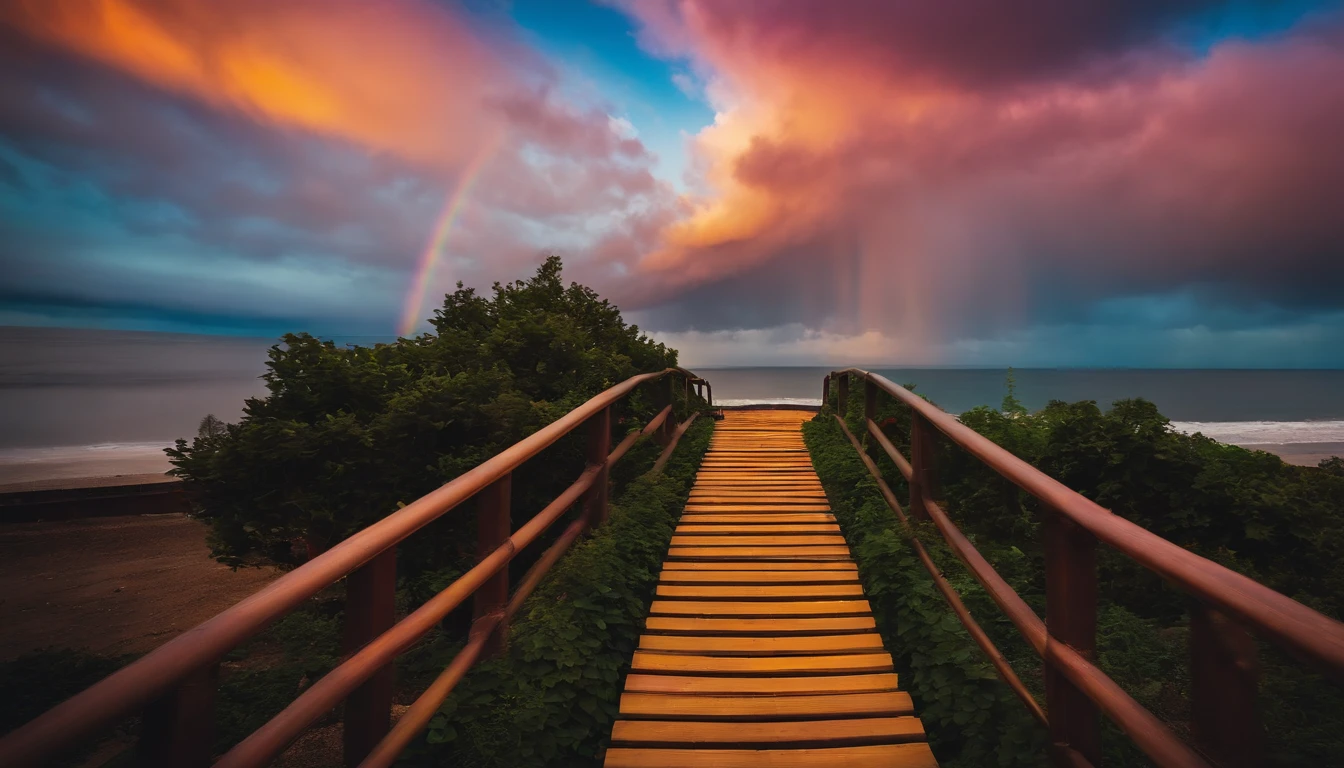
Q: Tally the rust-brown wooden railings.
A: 2